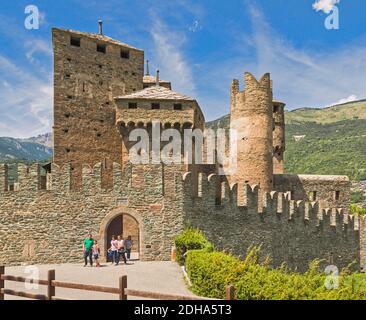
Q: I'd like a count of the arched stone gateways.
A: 1